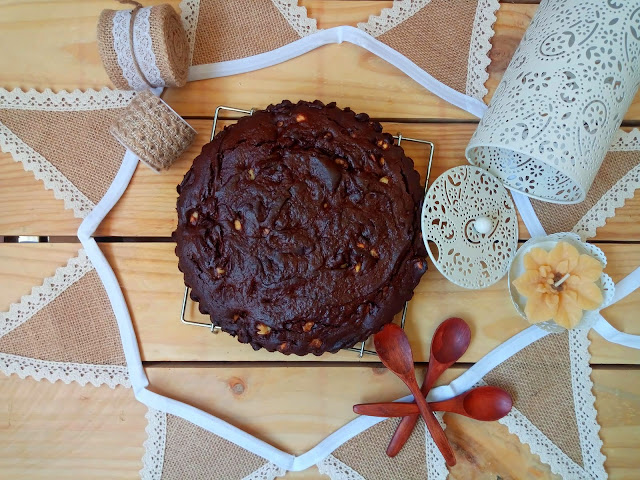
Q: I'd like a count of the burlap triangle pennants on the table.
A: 8